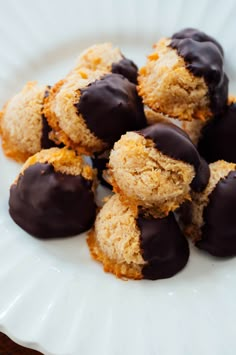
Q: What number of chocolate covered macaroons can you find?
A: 9